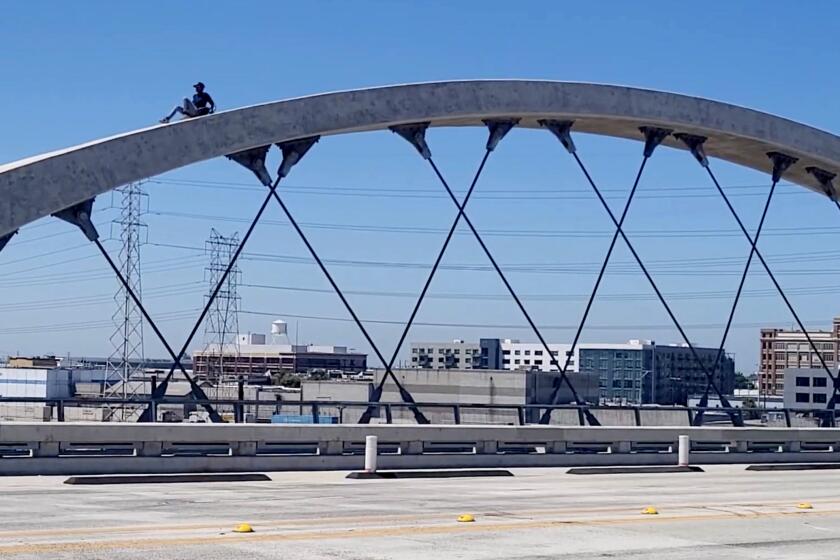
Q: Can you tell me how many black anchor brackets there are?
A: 11